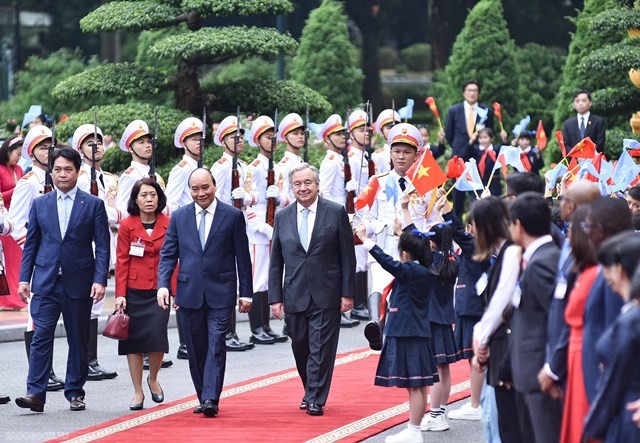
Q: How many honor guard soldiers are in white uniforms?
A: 11